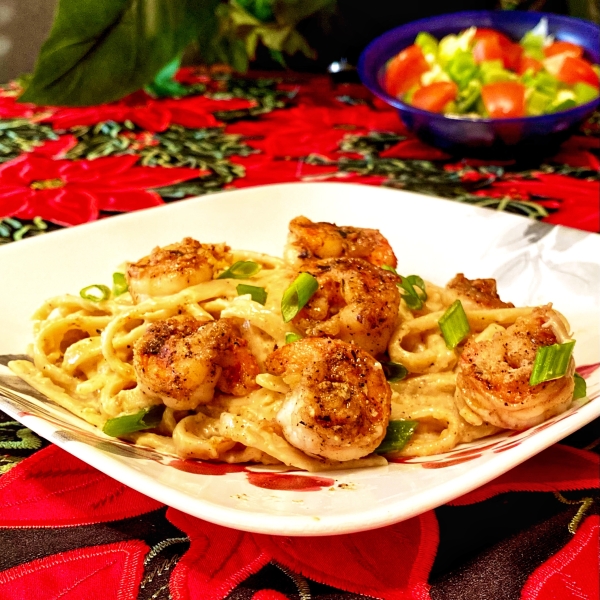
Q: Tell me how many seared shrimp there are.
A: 7